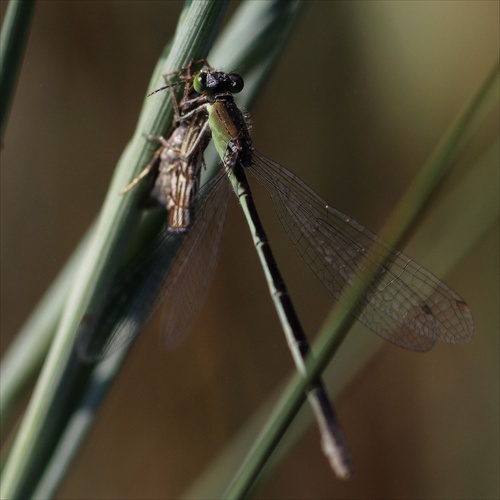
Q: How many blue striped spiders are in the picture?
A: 0